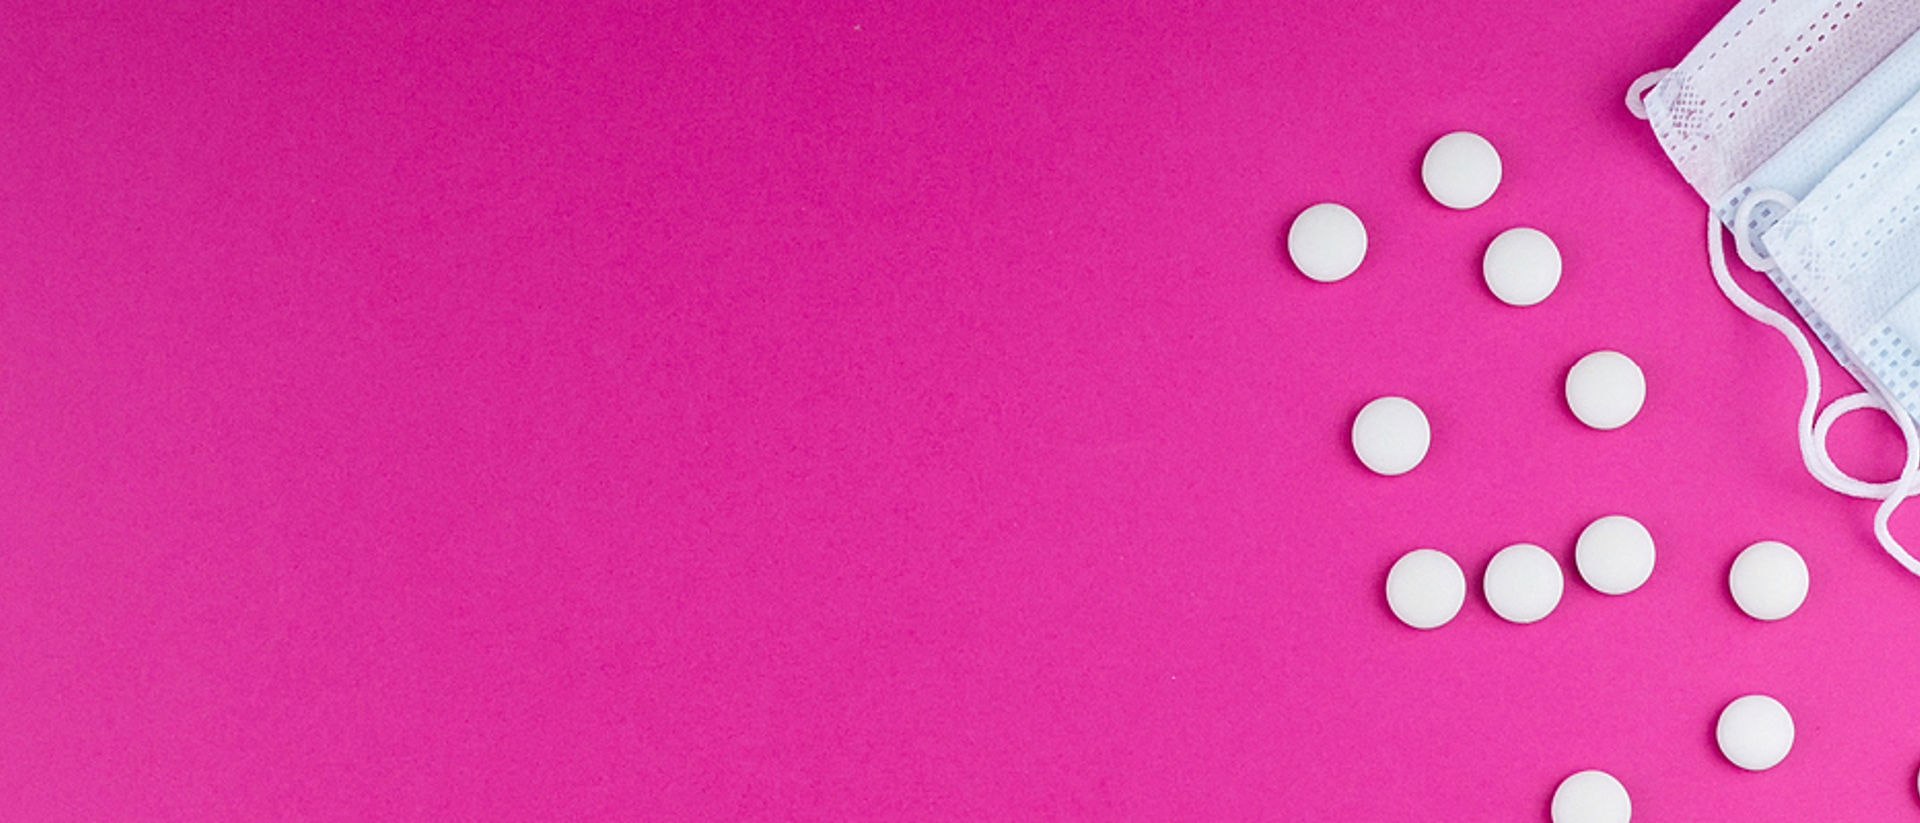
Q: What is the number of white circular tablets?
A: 11